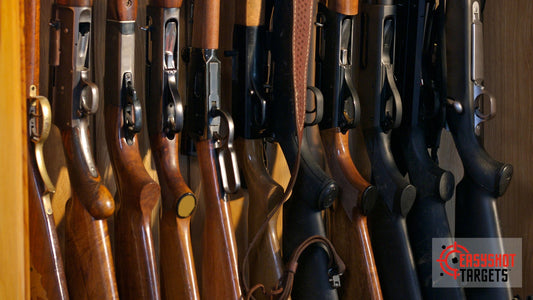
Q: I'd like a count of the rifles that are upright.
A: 11